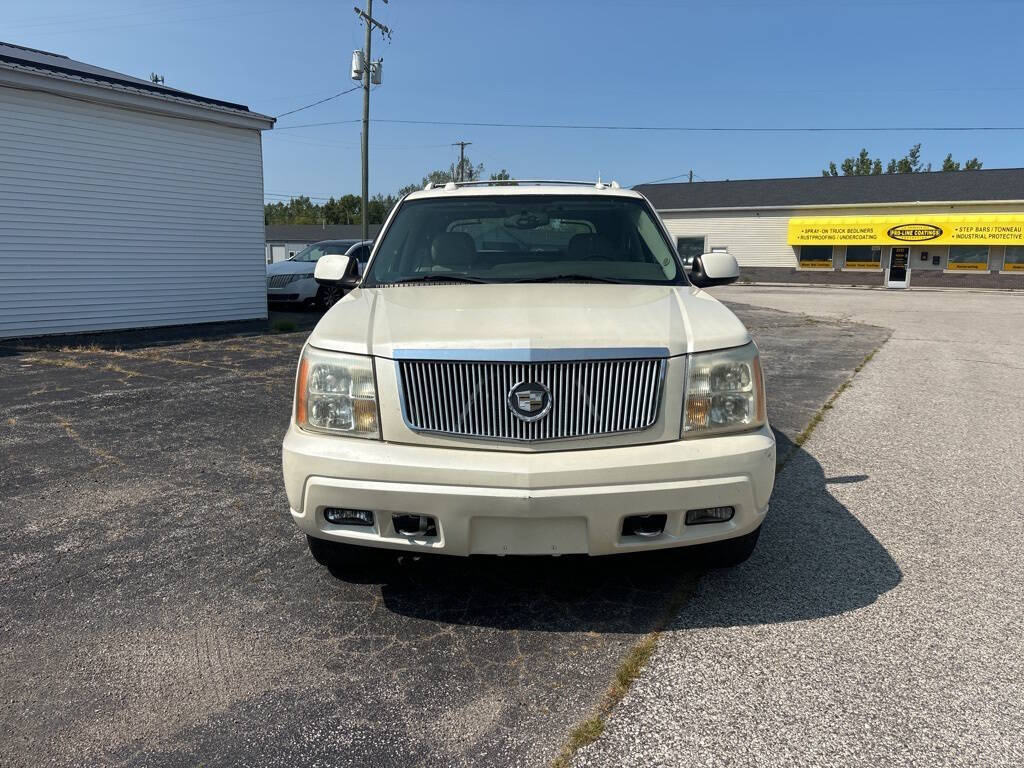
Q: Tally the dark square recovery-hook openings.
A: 2